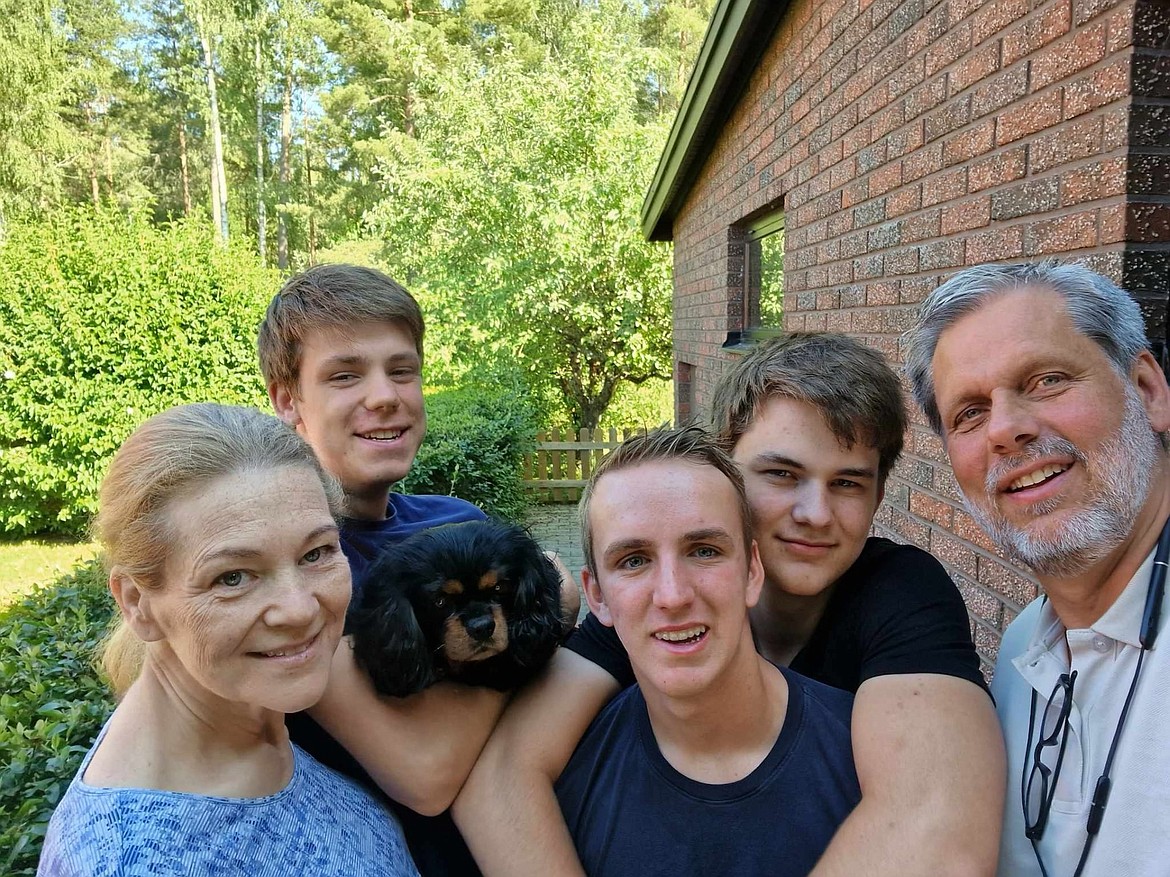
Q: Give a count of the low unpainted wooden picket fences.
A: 1